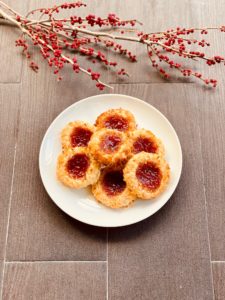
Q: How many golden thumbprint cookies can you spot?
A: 7